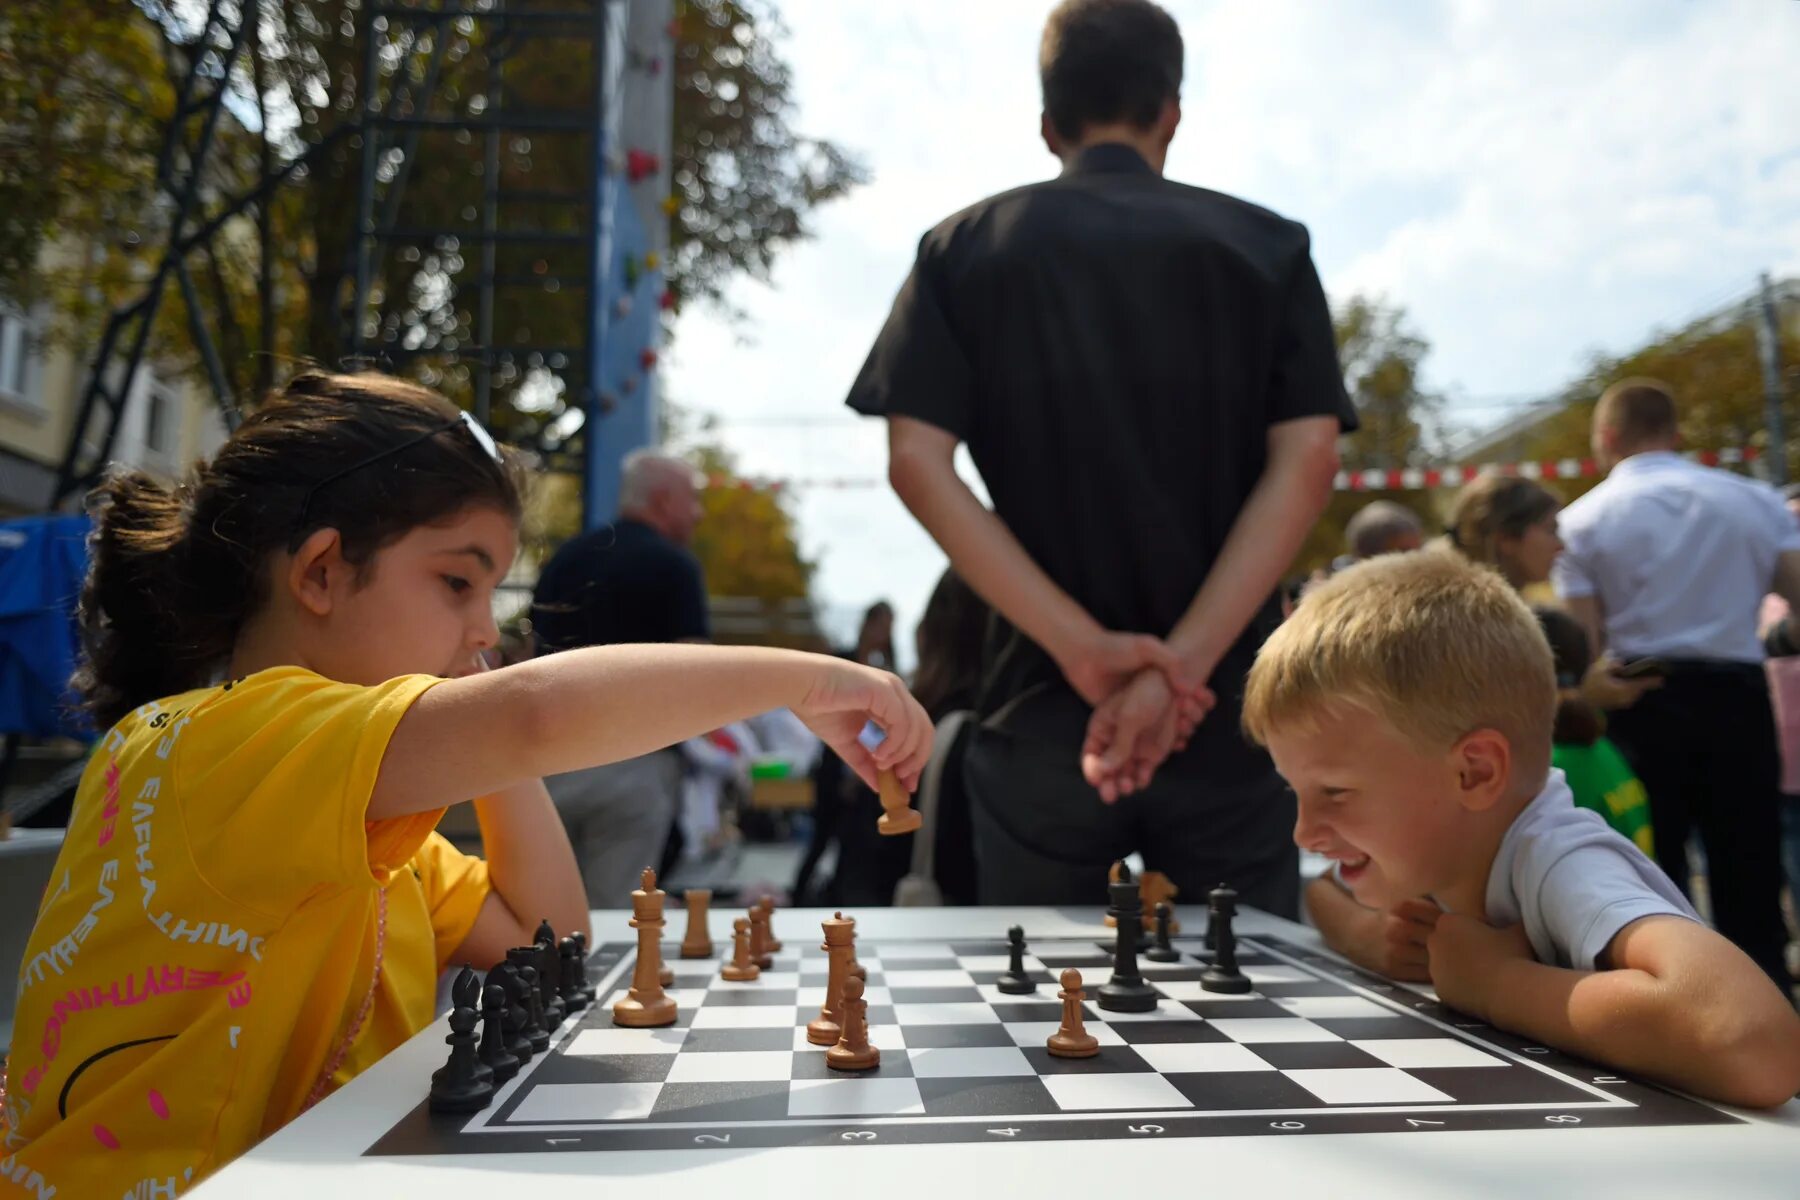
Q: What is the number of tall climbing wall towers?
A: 1